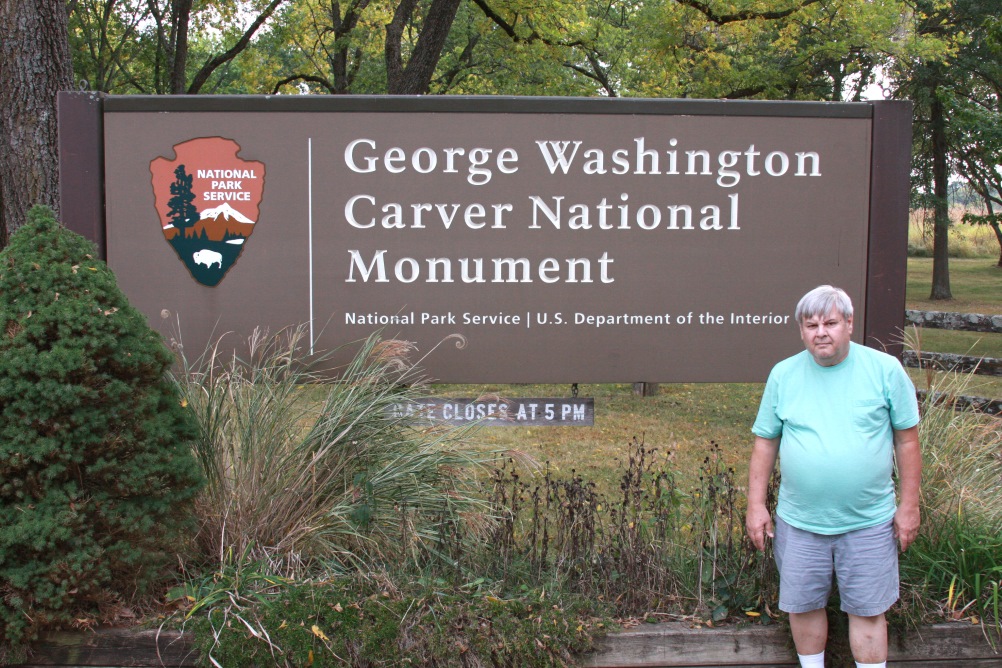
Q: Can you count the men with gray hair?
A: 1